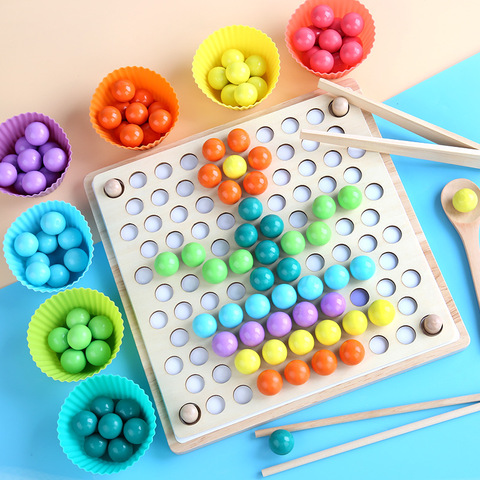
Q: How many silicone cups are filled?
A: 7